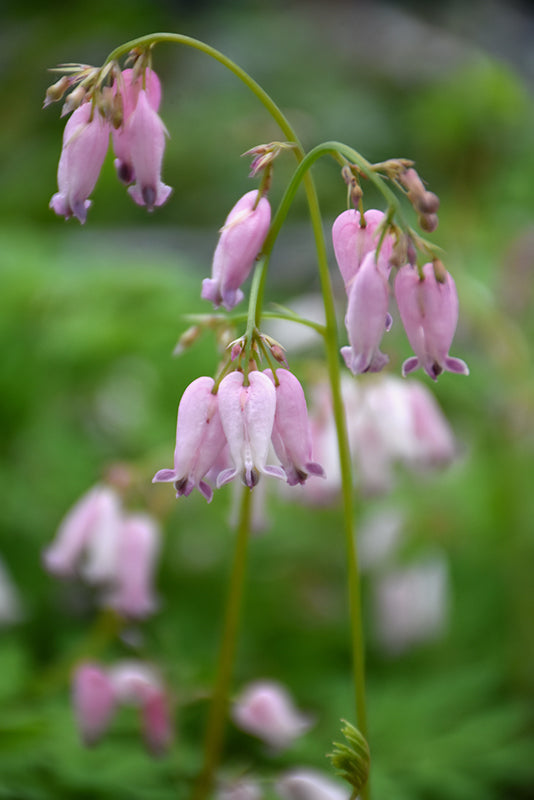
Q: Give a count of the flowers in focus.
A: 10